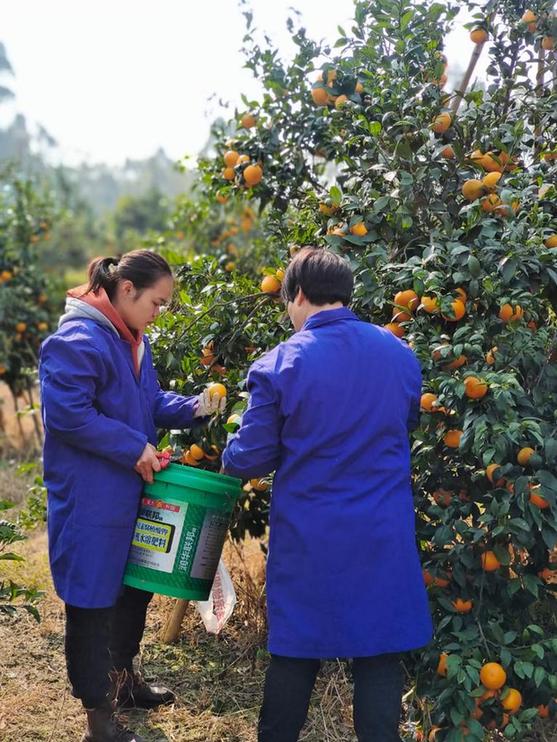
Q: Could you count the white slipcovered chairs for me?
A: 0